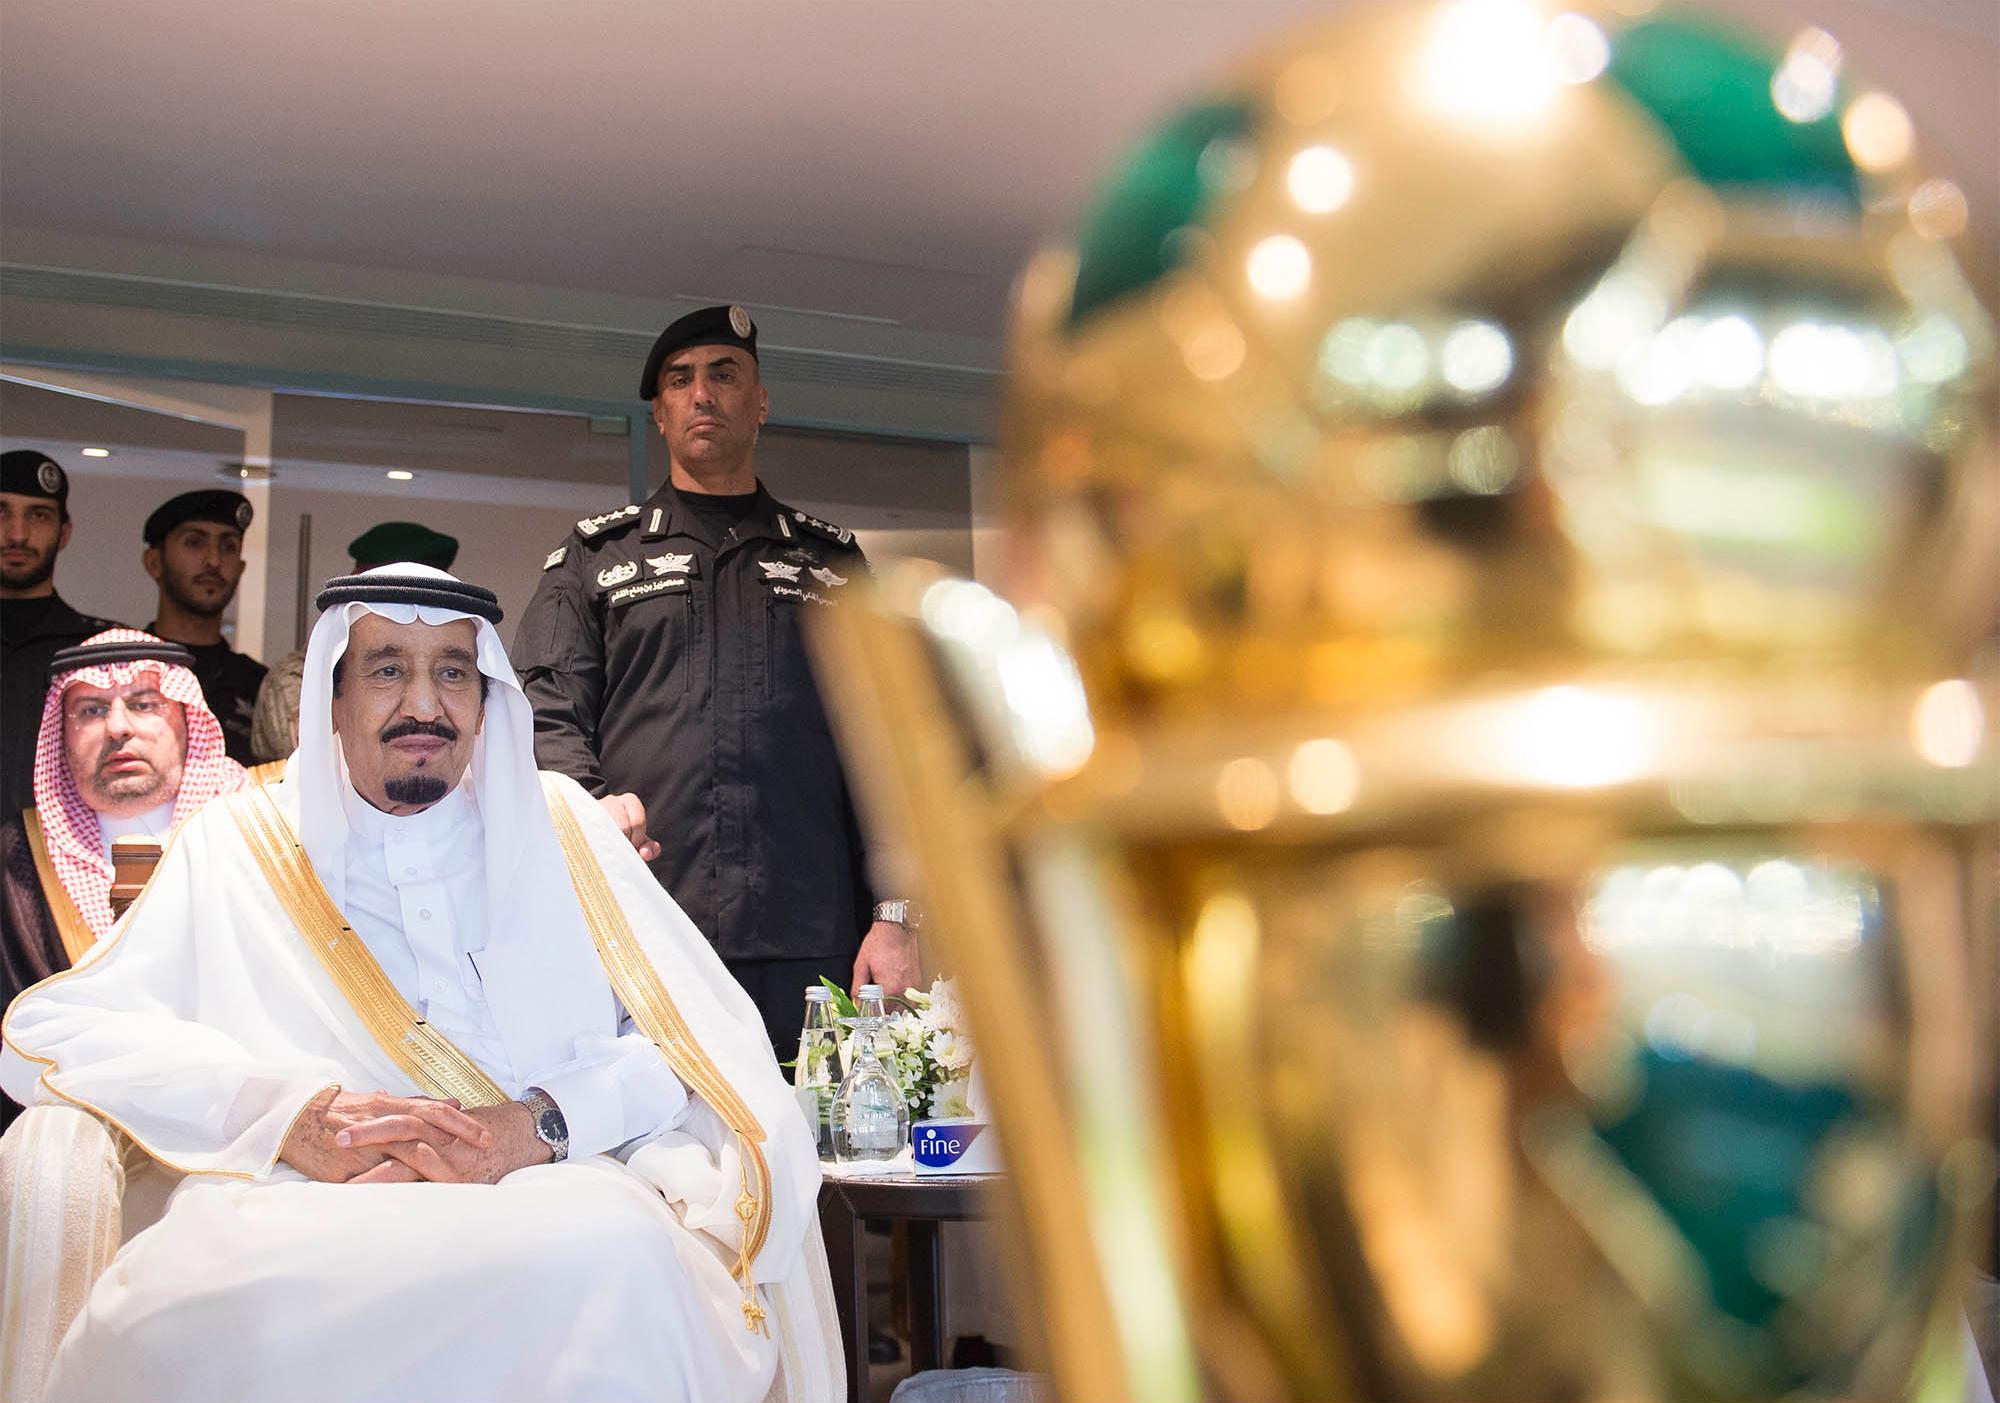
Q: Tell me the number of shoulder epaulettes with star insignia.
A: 2